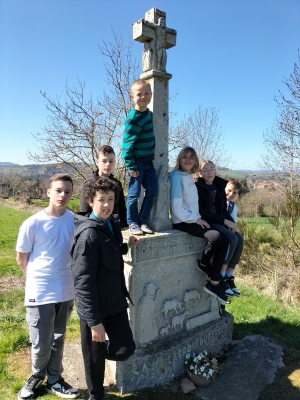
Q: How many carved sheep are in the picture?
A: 4